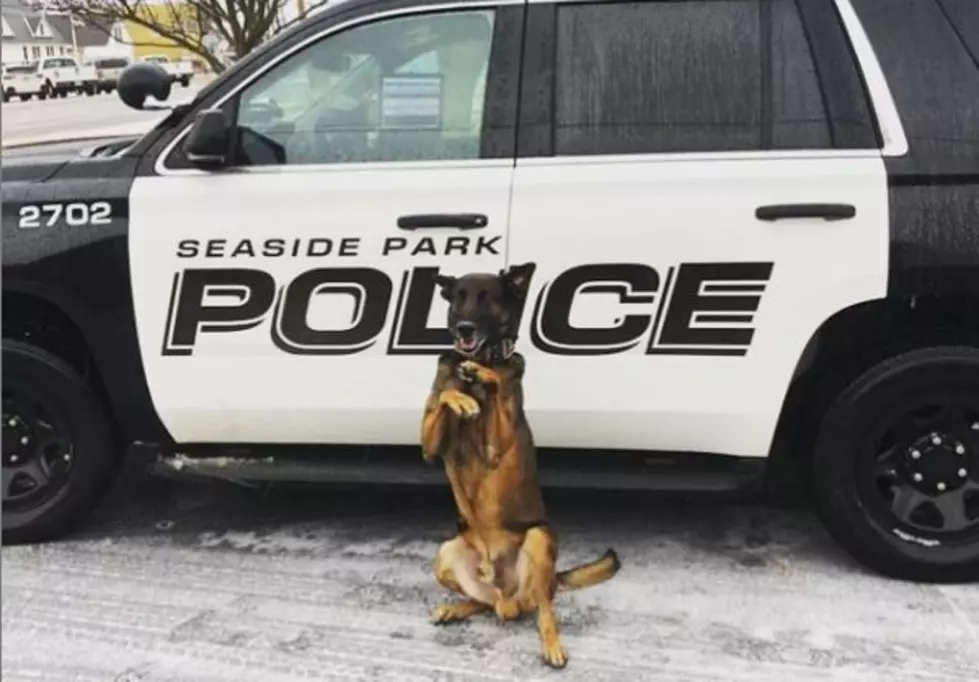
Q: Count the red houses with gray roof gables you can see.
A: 0